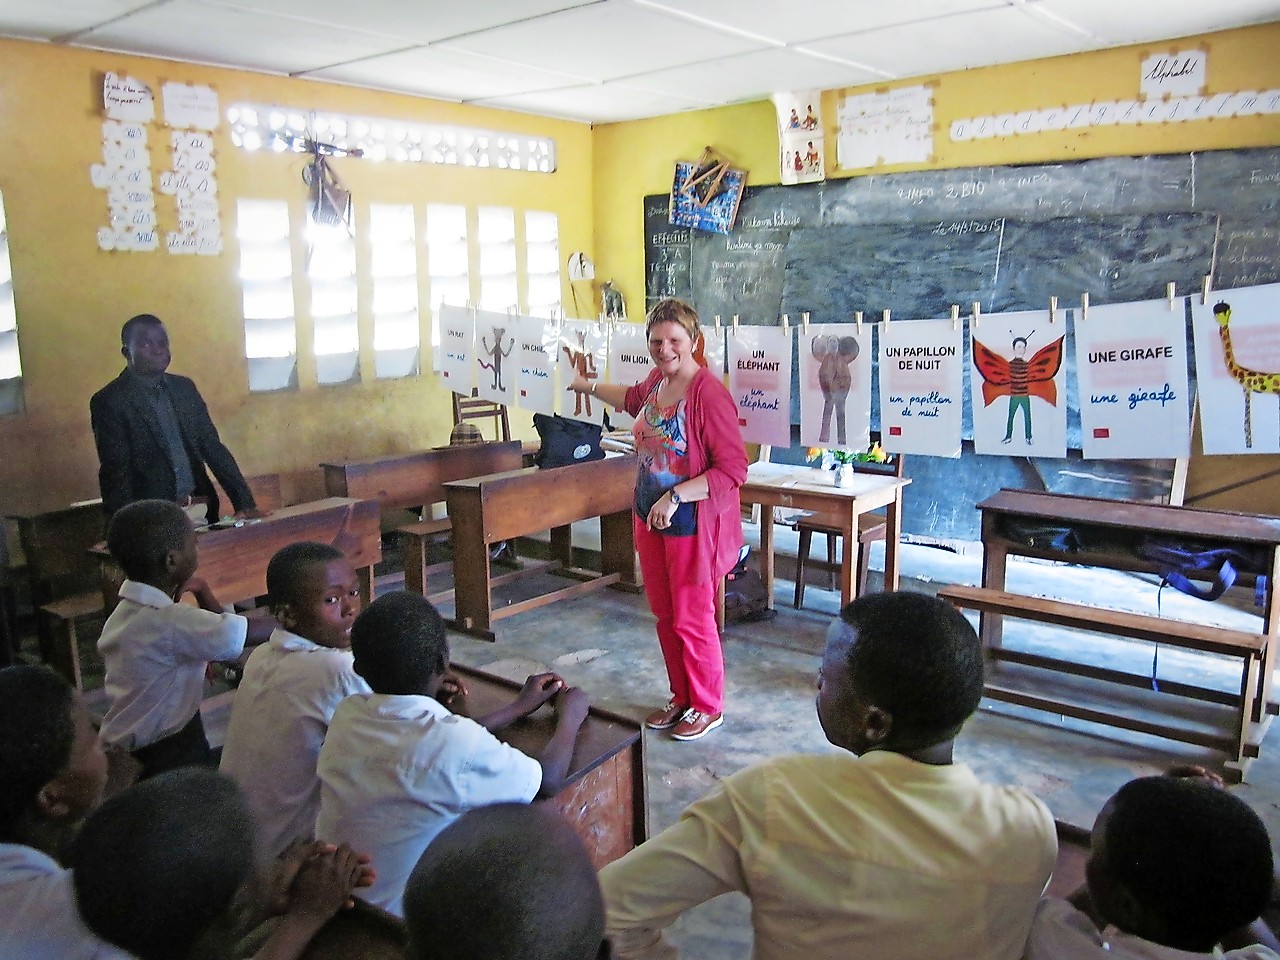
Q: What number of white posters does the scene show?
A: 12